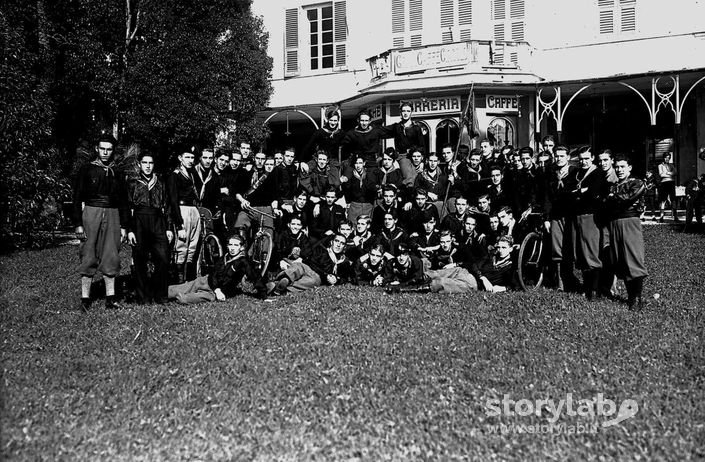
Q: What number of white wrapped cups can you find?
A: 0